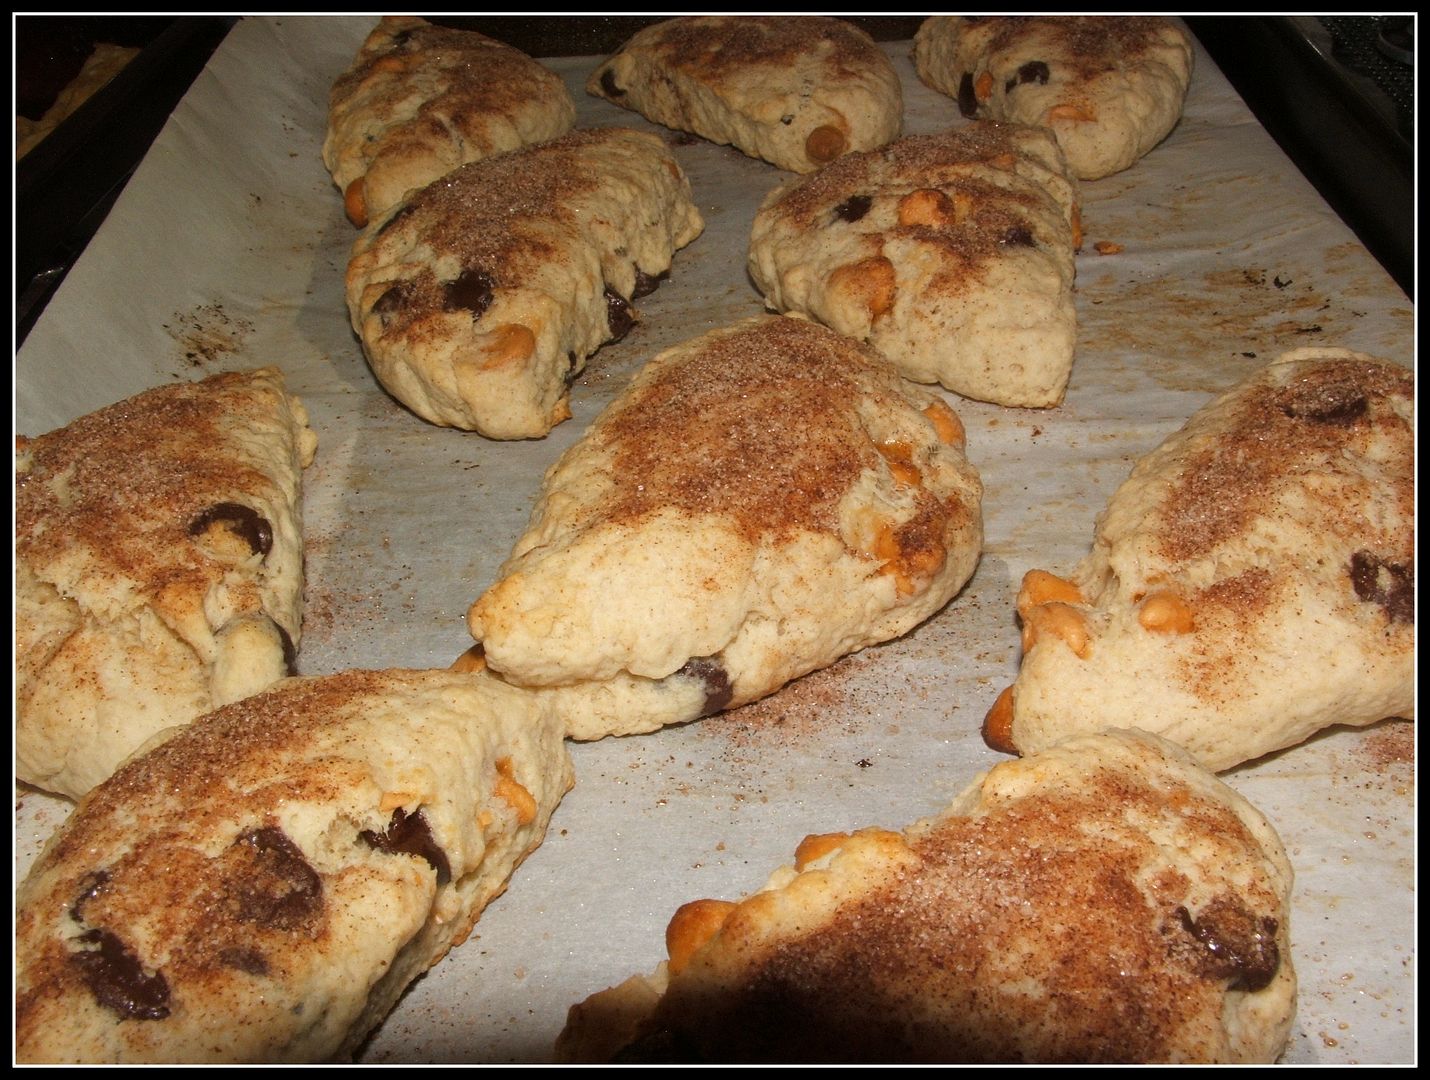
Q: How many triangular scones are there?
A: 10